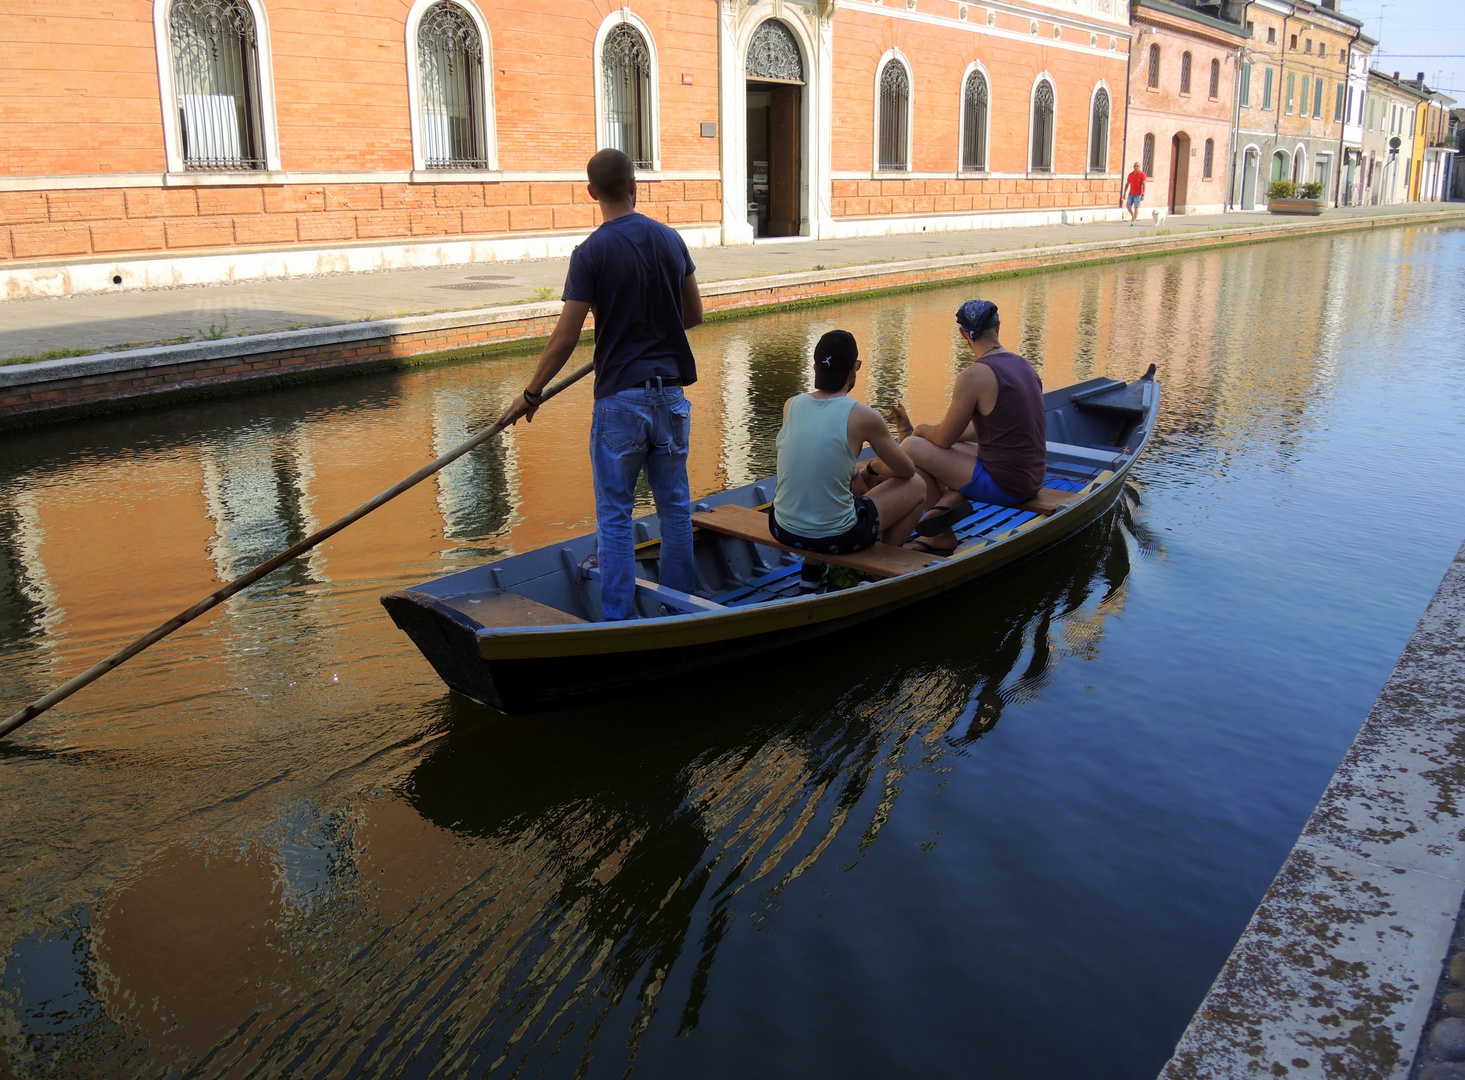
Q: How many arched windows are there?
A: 12